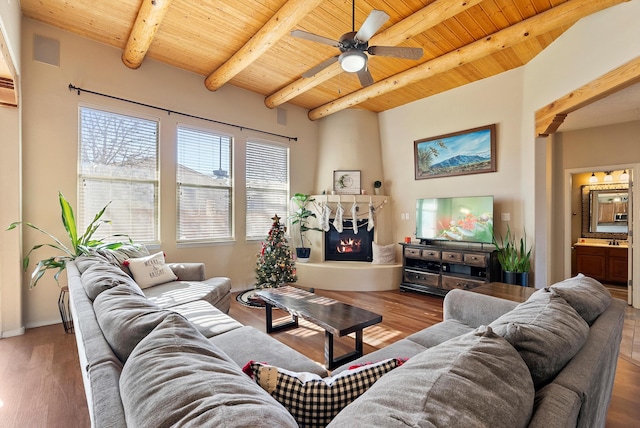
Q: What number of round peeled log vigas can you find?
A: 4